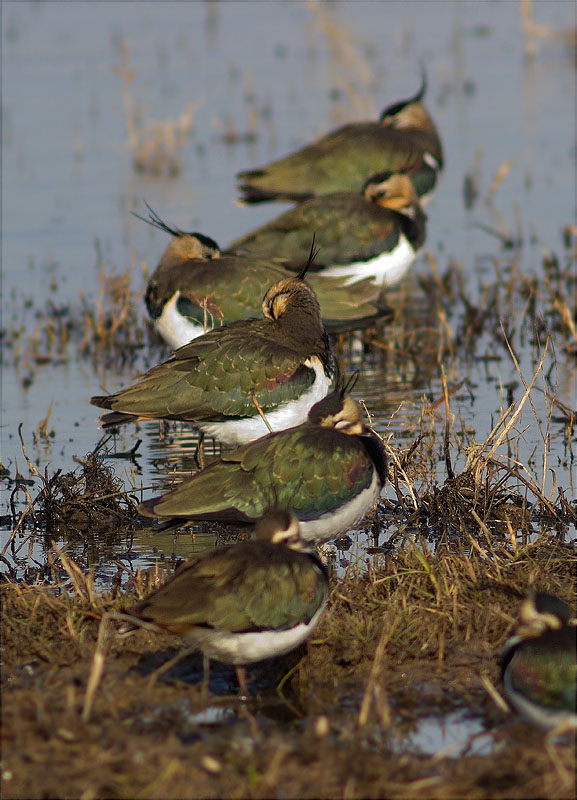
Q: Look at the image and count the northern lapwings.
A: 7